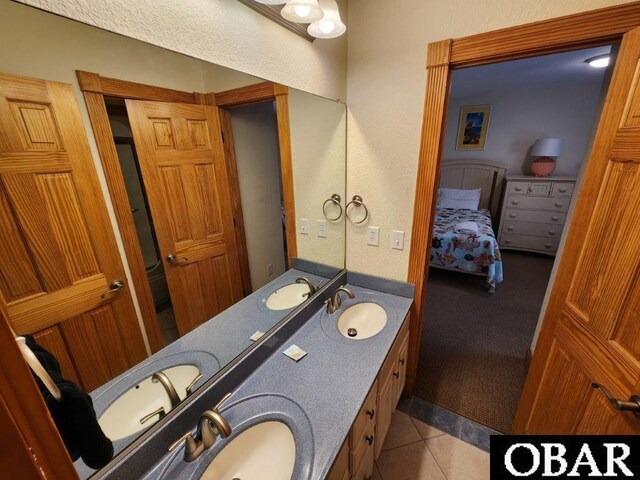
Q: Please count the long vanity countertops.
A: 1